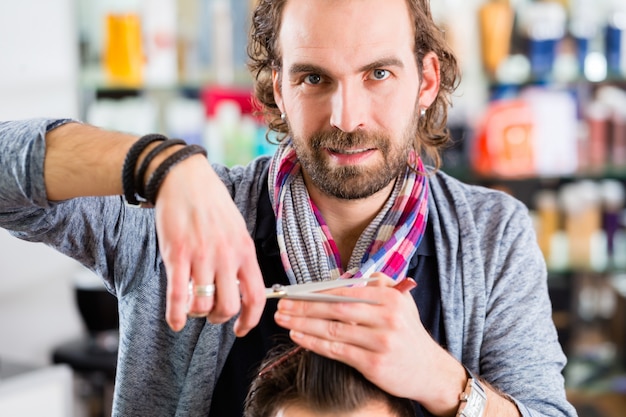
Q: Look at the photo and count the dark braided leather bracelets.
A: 3